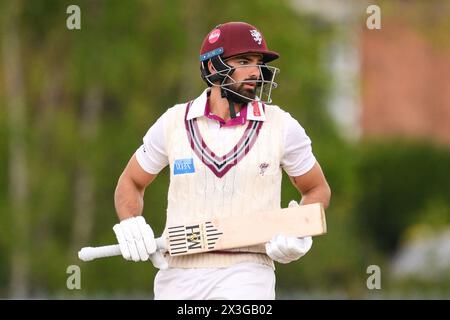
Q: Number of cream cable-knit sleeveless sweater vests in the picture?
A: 1